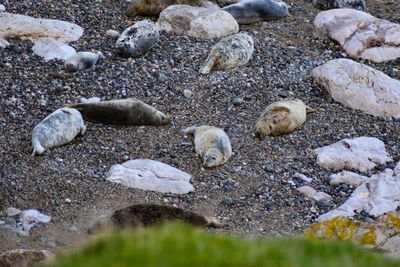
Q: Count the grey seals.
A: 11